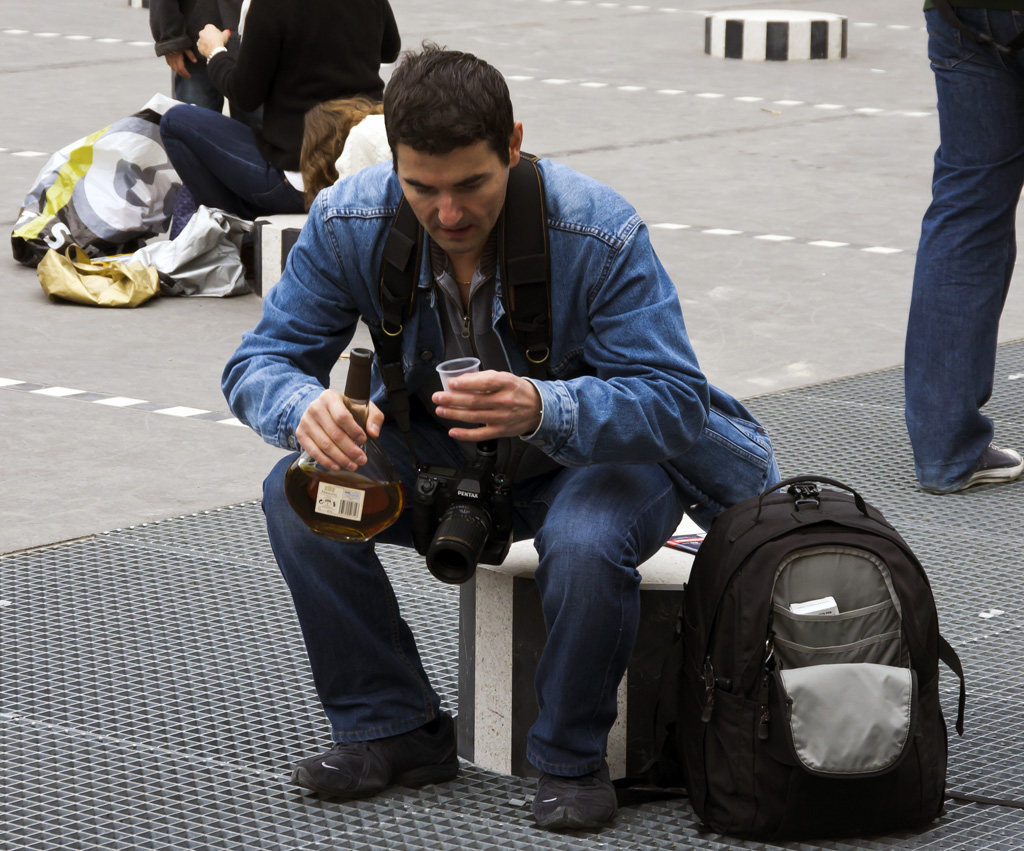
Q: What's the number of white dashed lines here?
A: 4